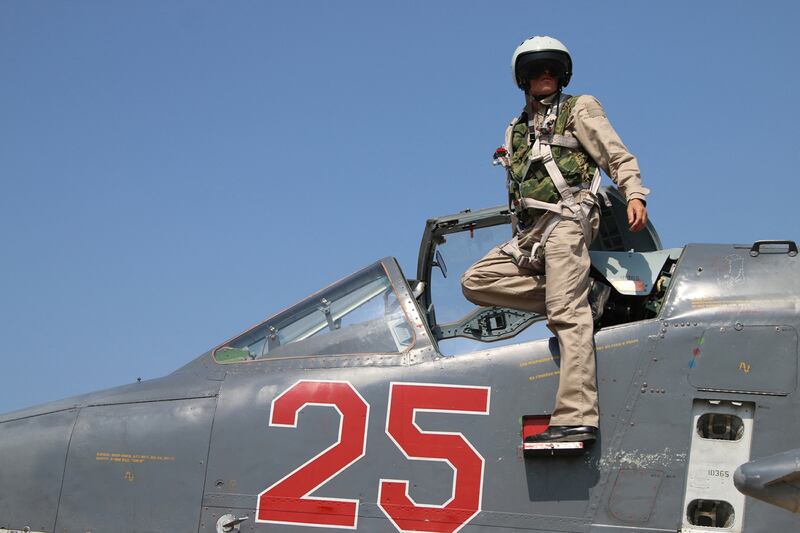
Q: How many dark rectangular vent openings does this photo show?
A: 2